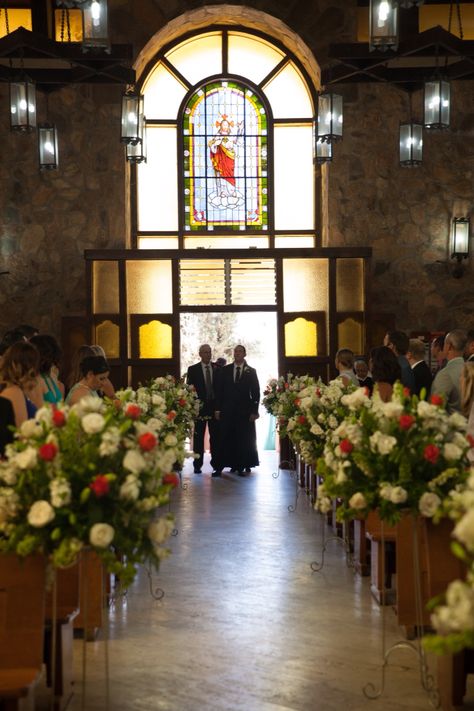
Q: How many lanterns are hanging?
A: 10